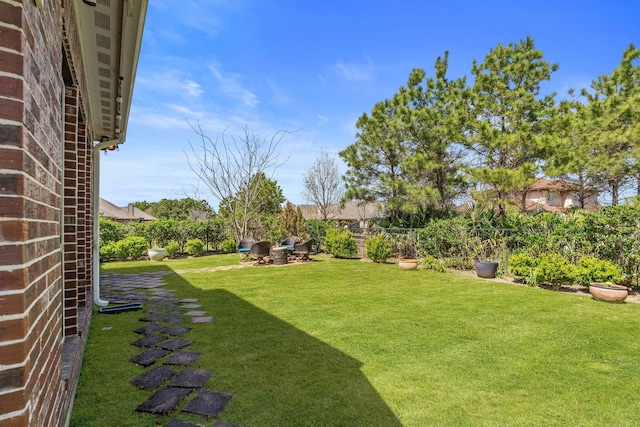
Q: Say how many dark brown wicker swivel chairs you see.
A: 4